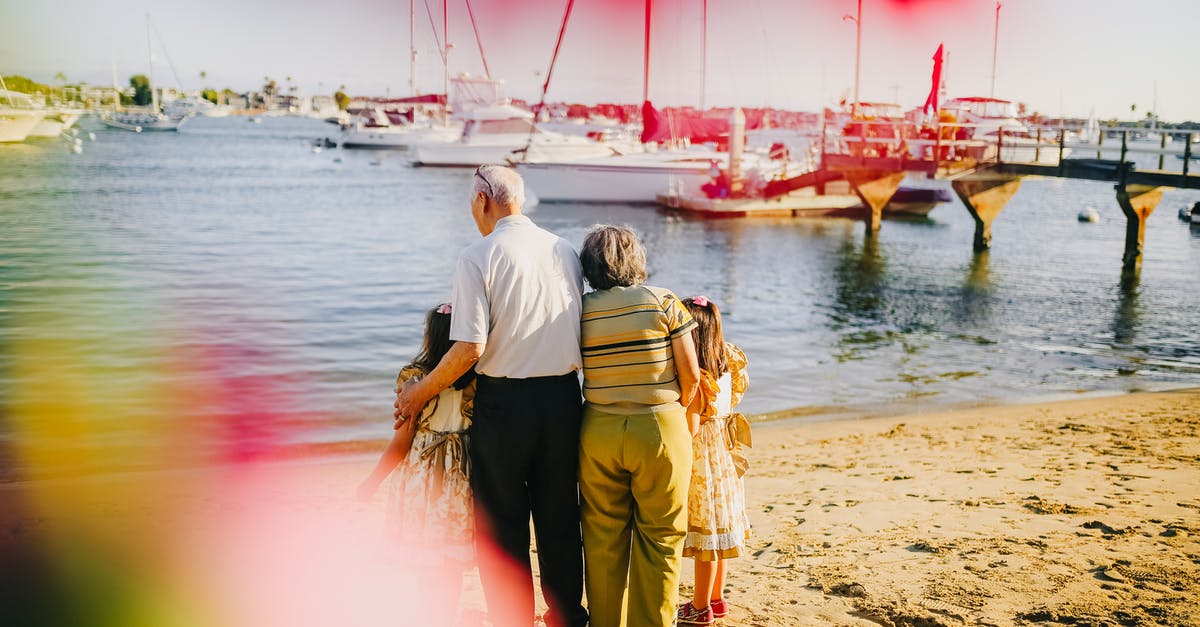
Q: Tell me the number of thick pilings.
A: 3